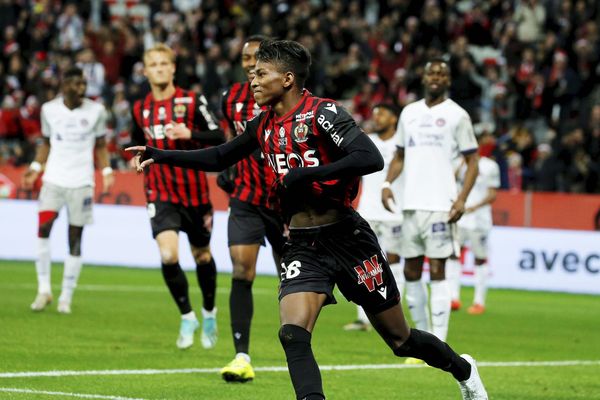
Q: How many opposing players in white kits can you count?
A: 4